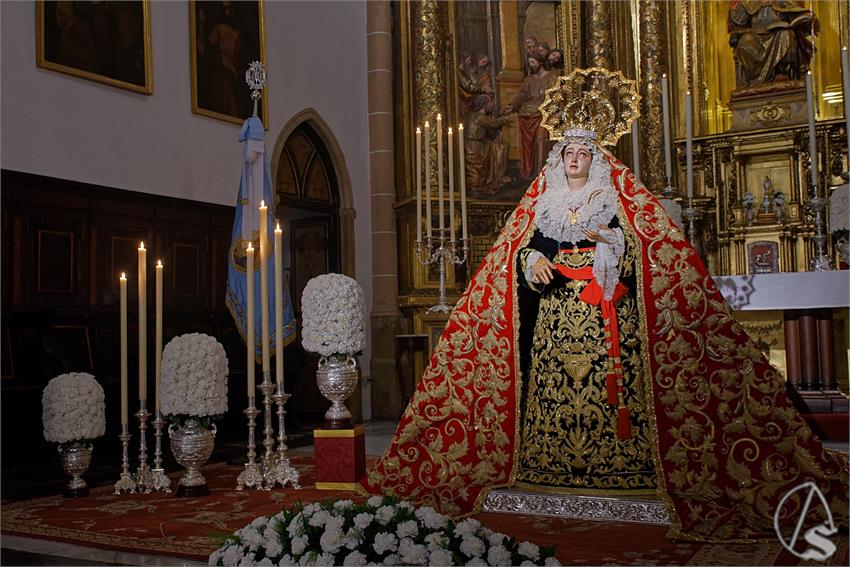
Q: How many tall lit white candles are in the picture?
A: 15